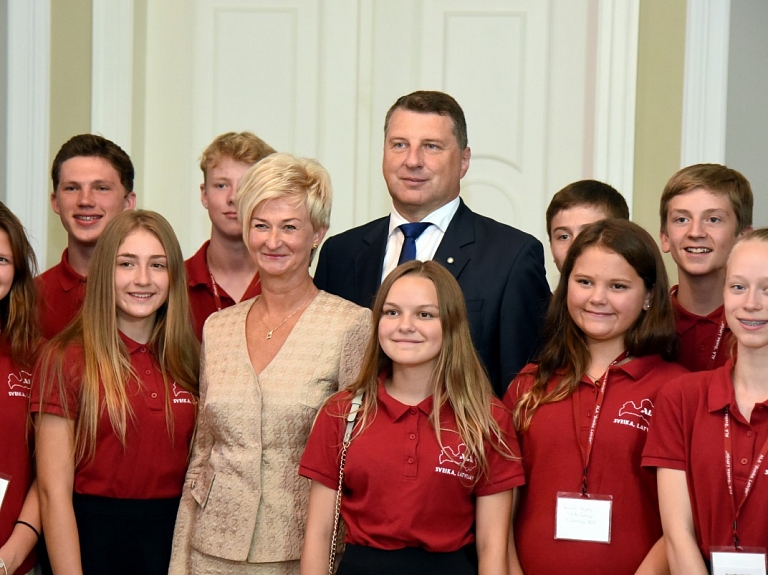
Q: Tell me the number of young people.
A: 9